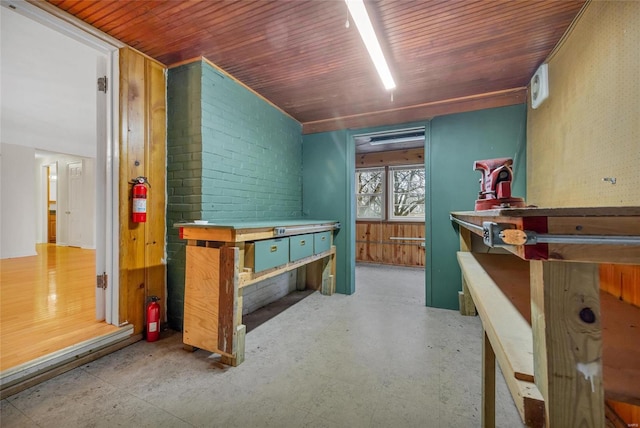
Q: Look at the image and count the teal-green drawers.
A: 3